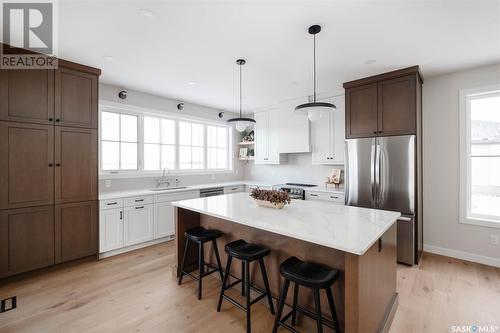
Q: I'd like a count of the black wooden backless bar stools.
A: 3